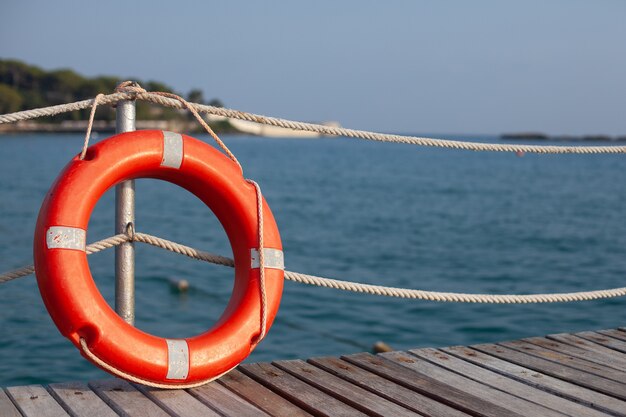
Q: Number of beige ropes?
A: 3